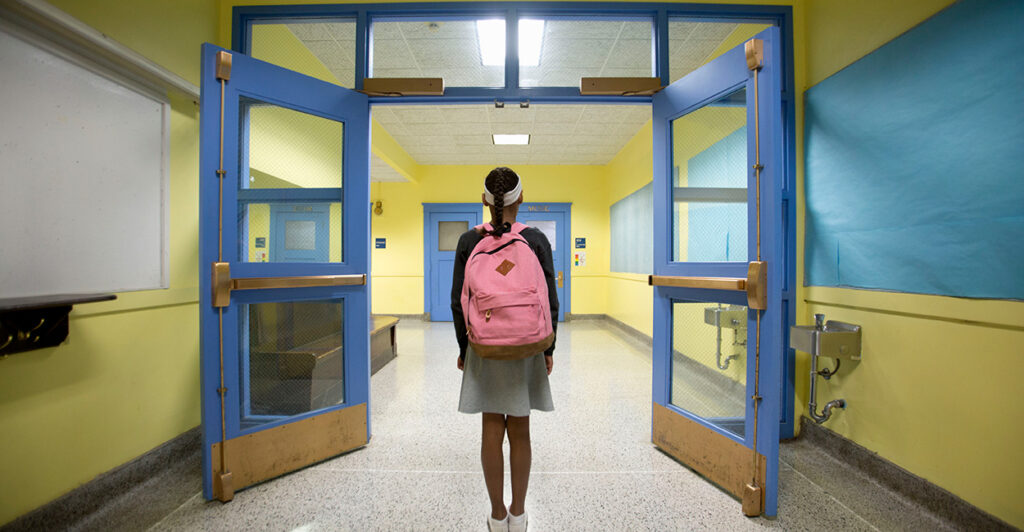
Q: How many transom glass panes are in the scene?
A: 4